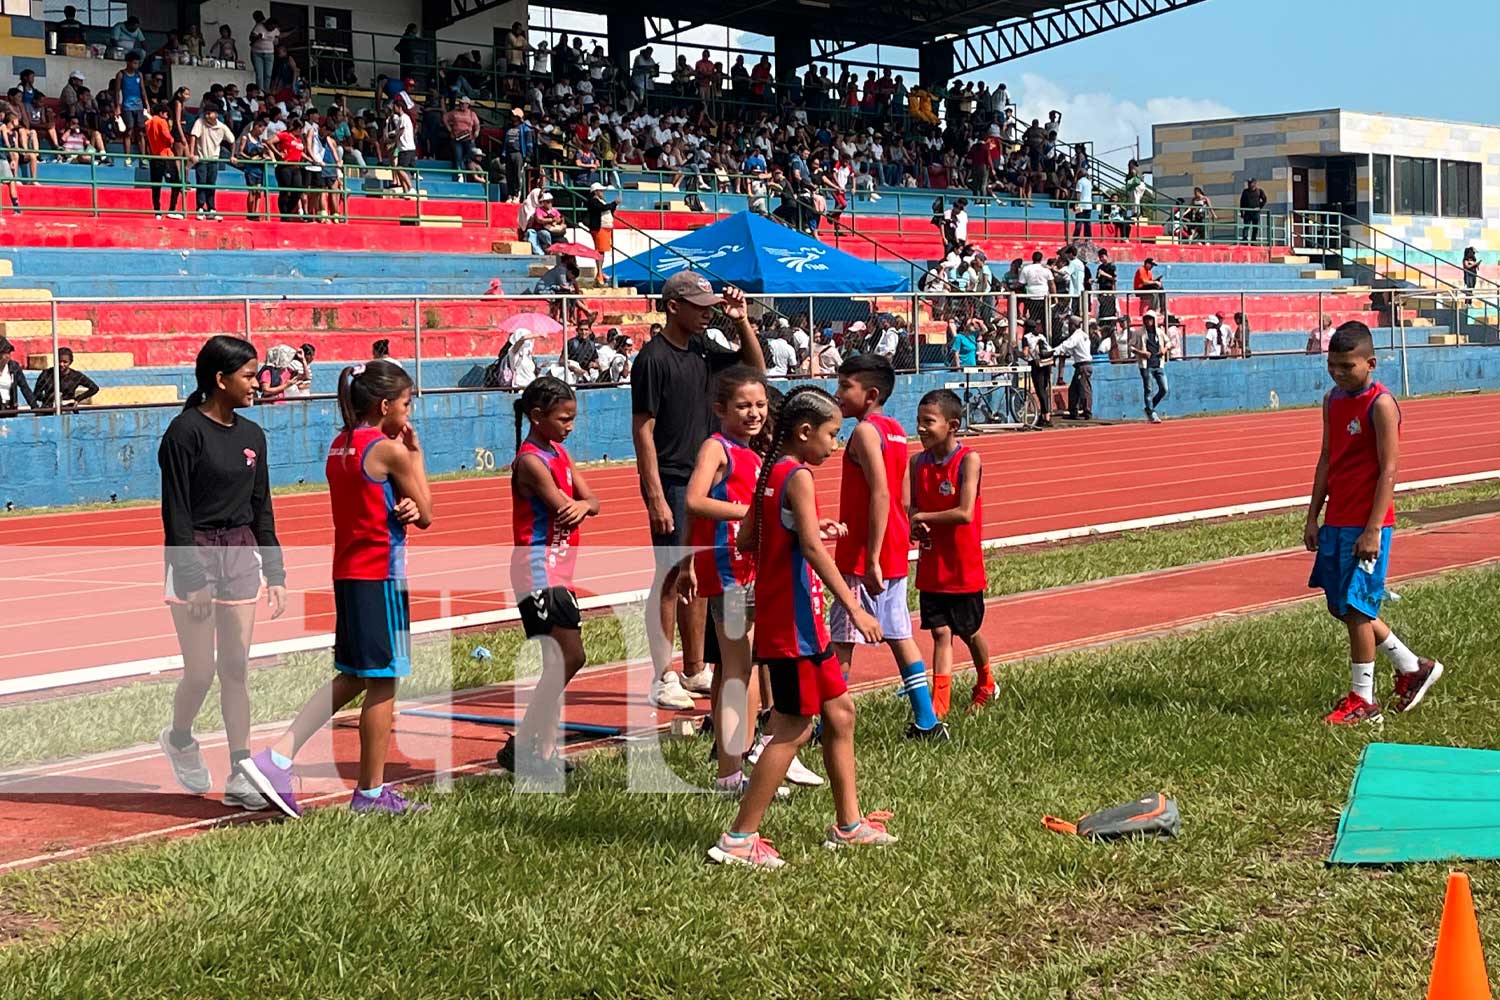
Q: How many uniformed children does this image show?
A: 7